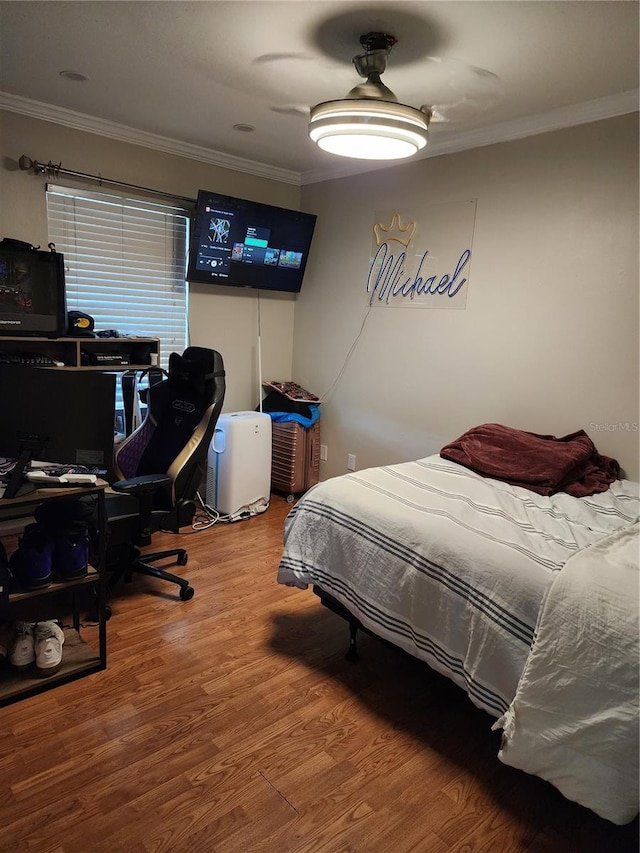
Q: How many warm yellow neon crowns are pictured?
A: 1